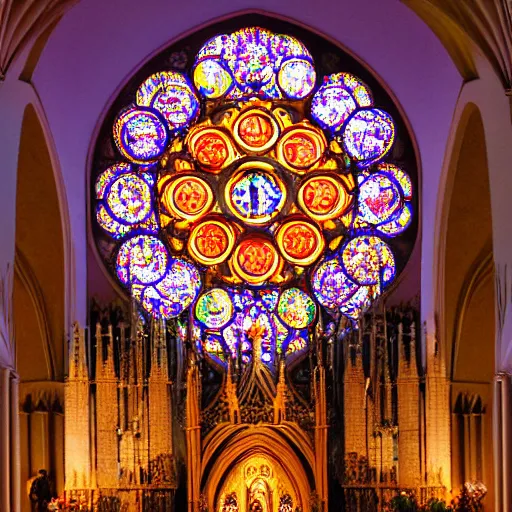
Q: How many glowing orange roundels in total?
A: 8